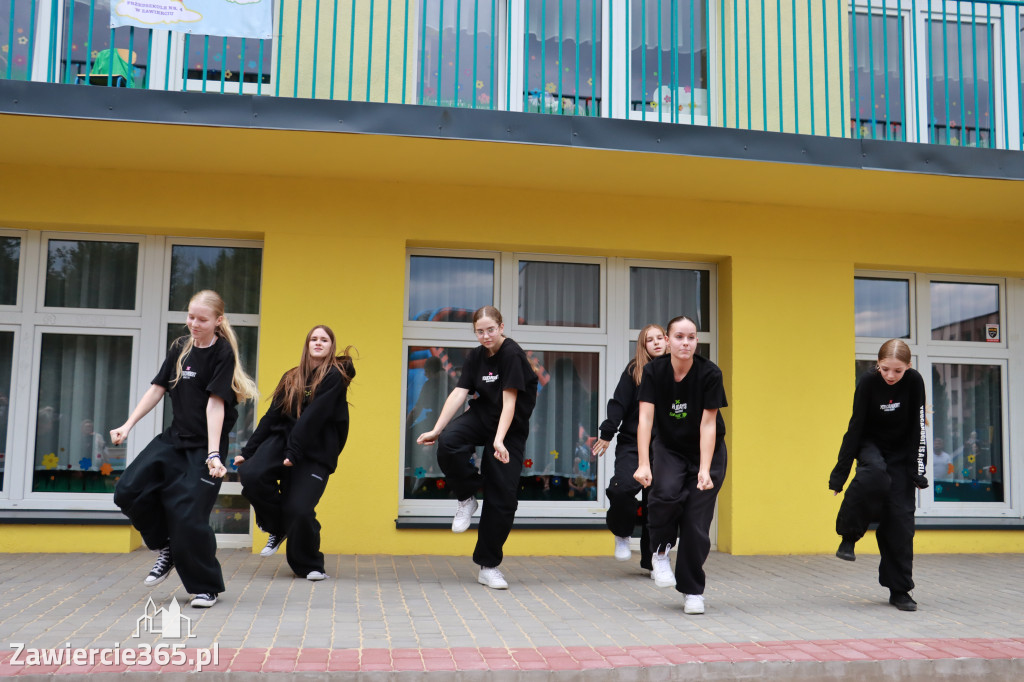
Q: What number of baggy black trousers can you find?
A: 6